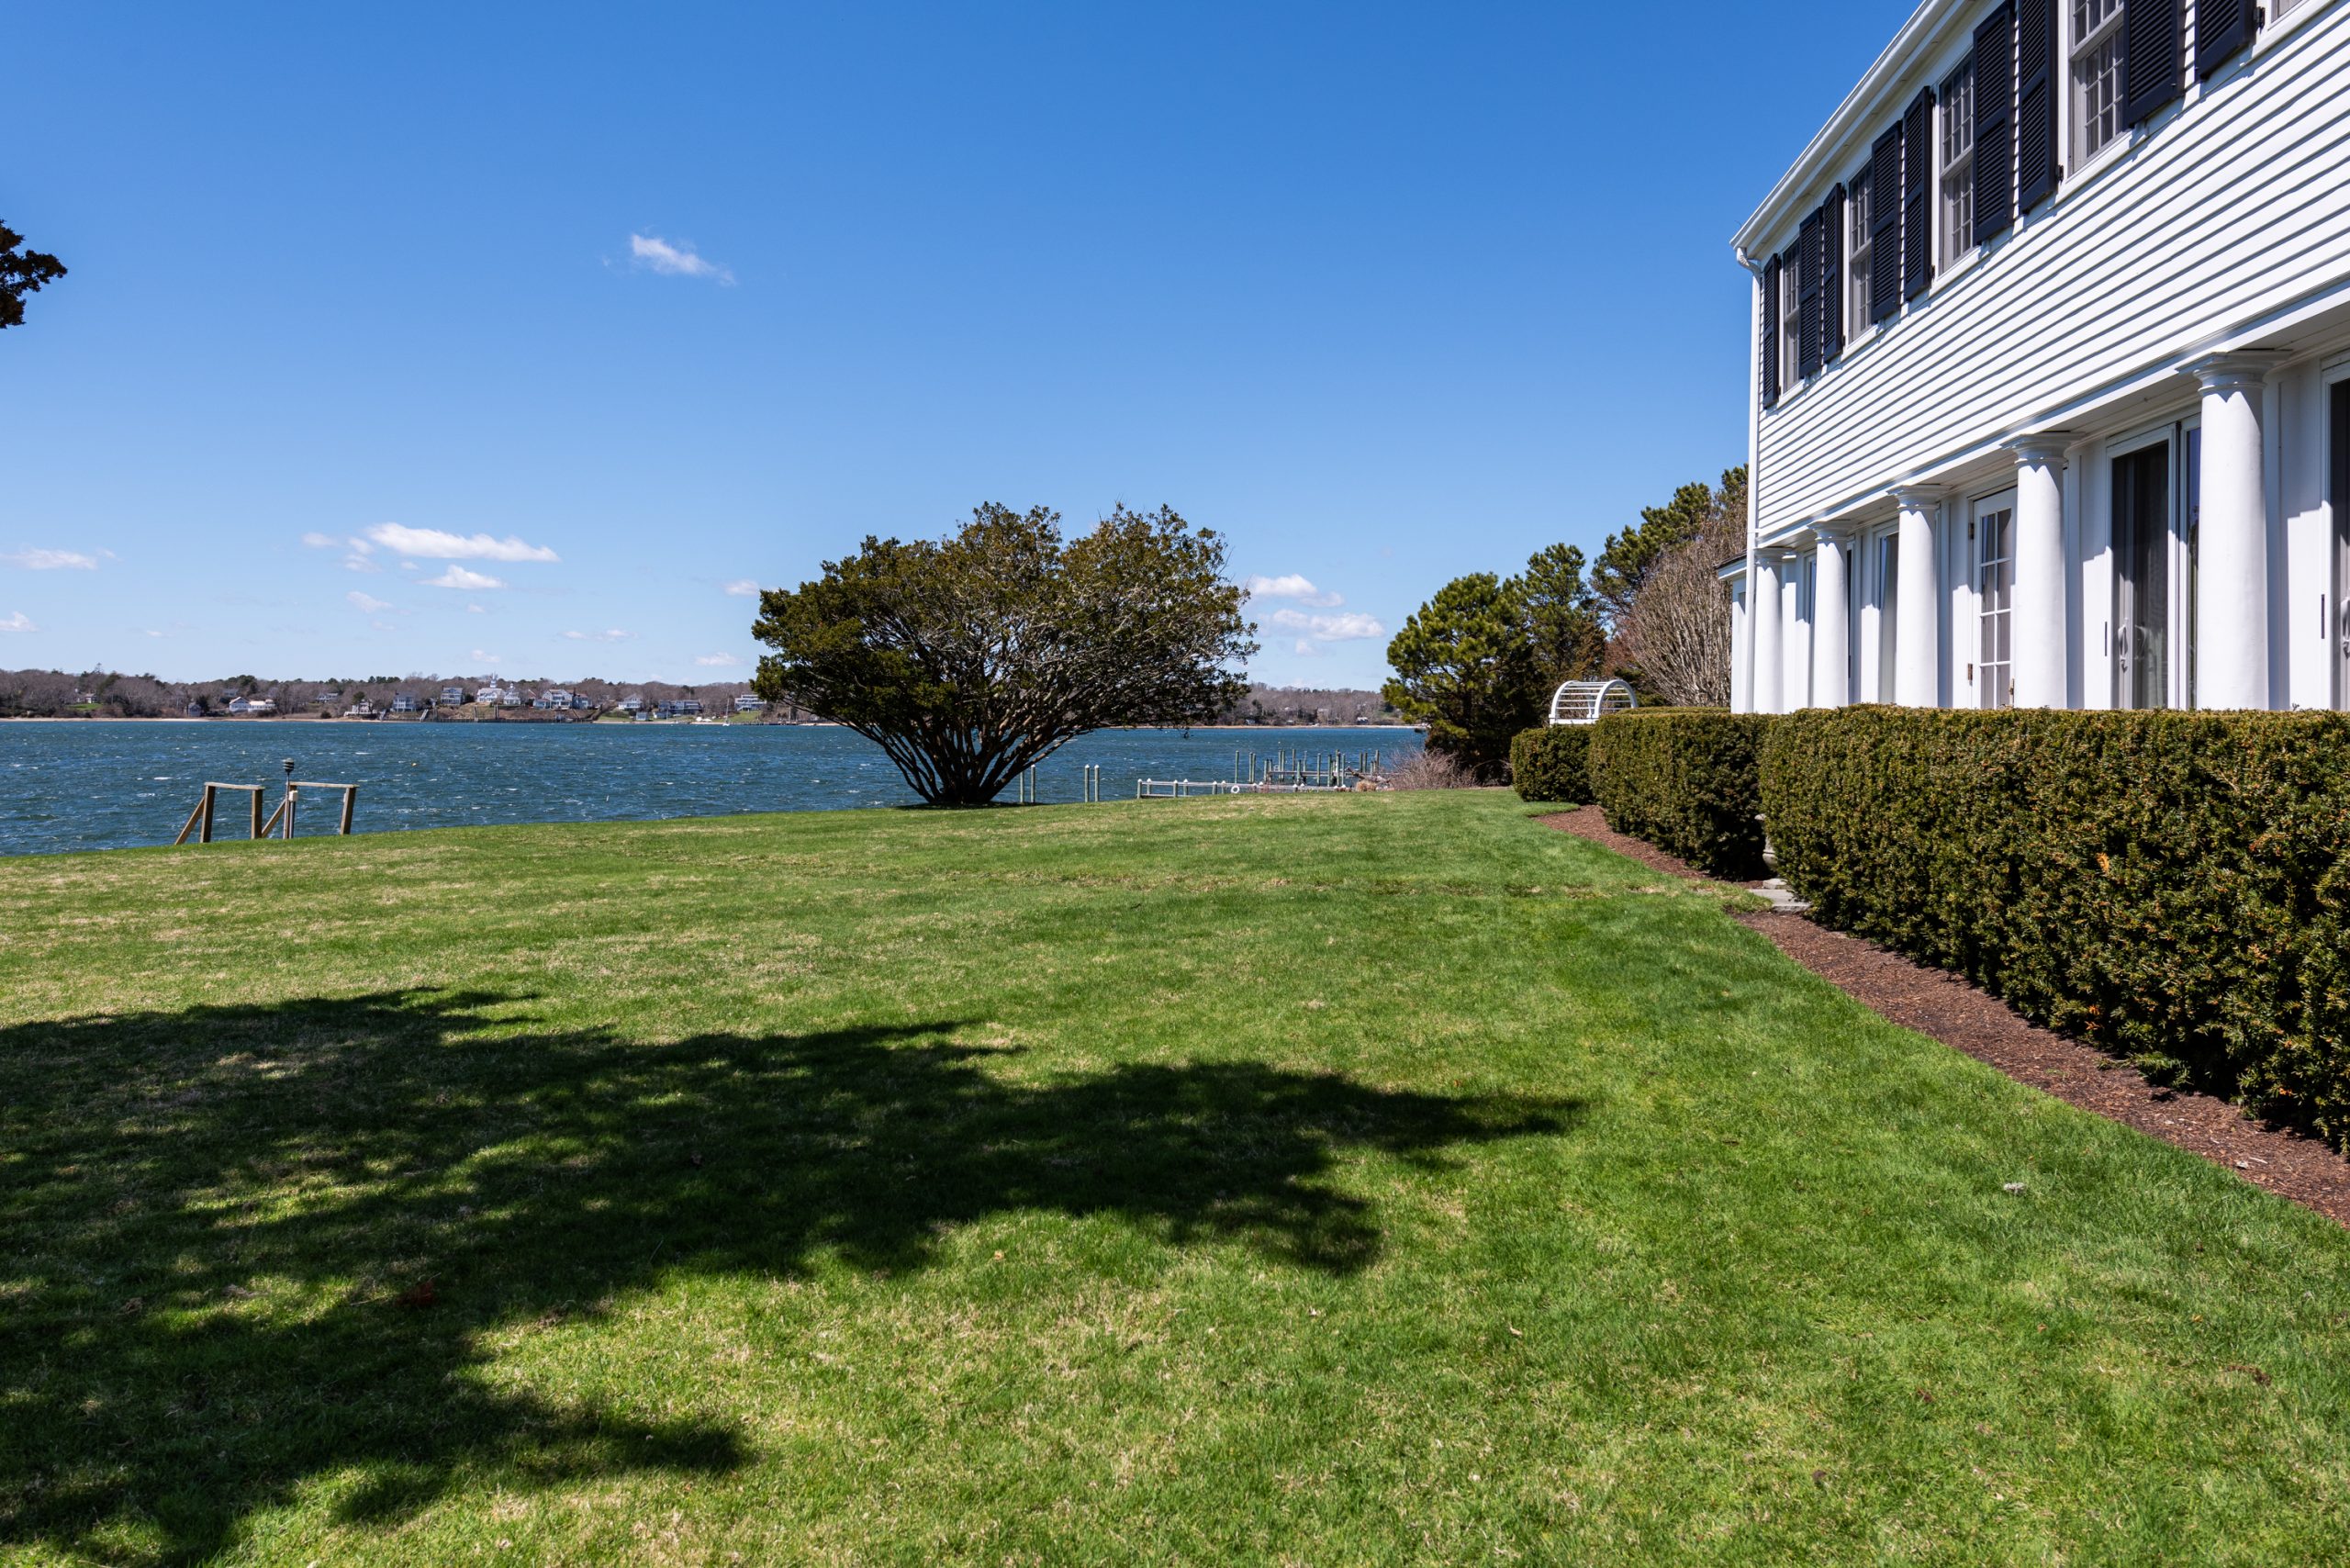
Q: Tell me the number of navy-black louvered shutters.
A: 9